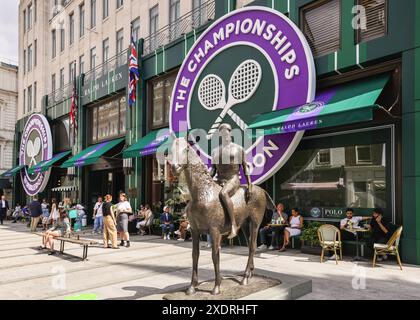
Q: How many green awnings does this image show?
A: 5